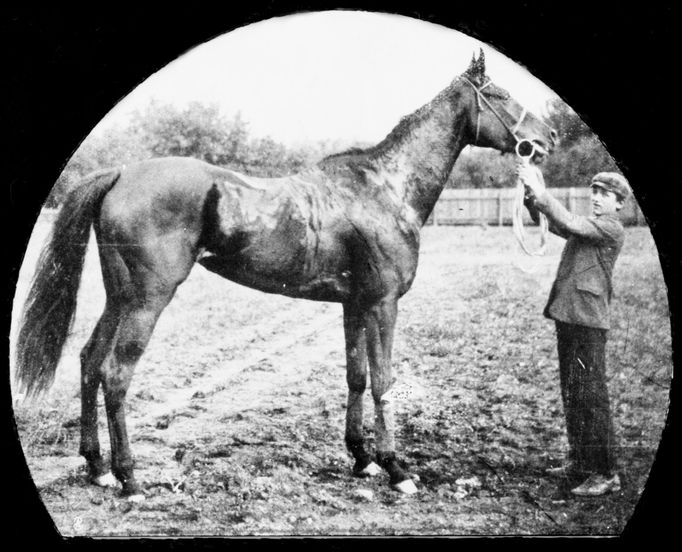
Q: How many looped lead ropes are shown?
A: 1